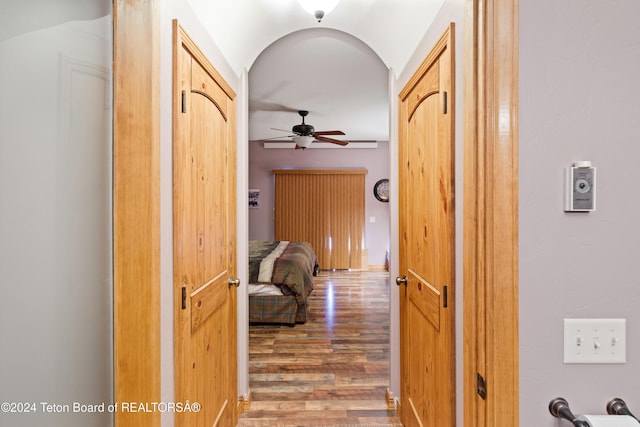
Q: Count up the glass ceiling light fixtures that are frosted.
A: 2